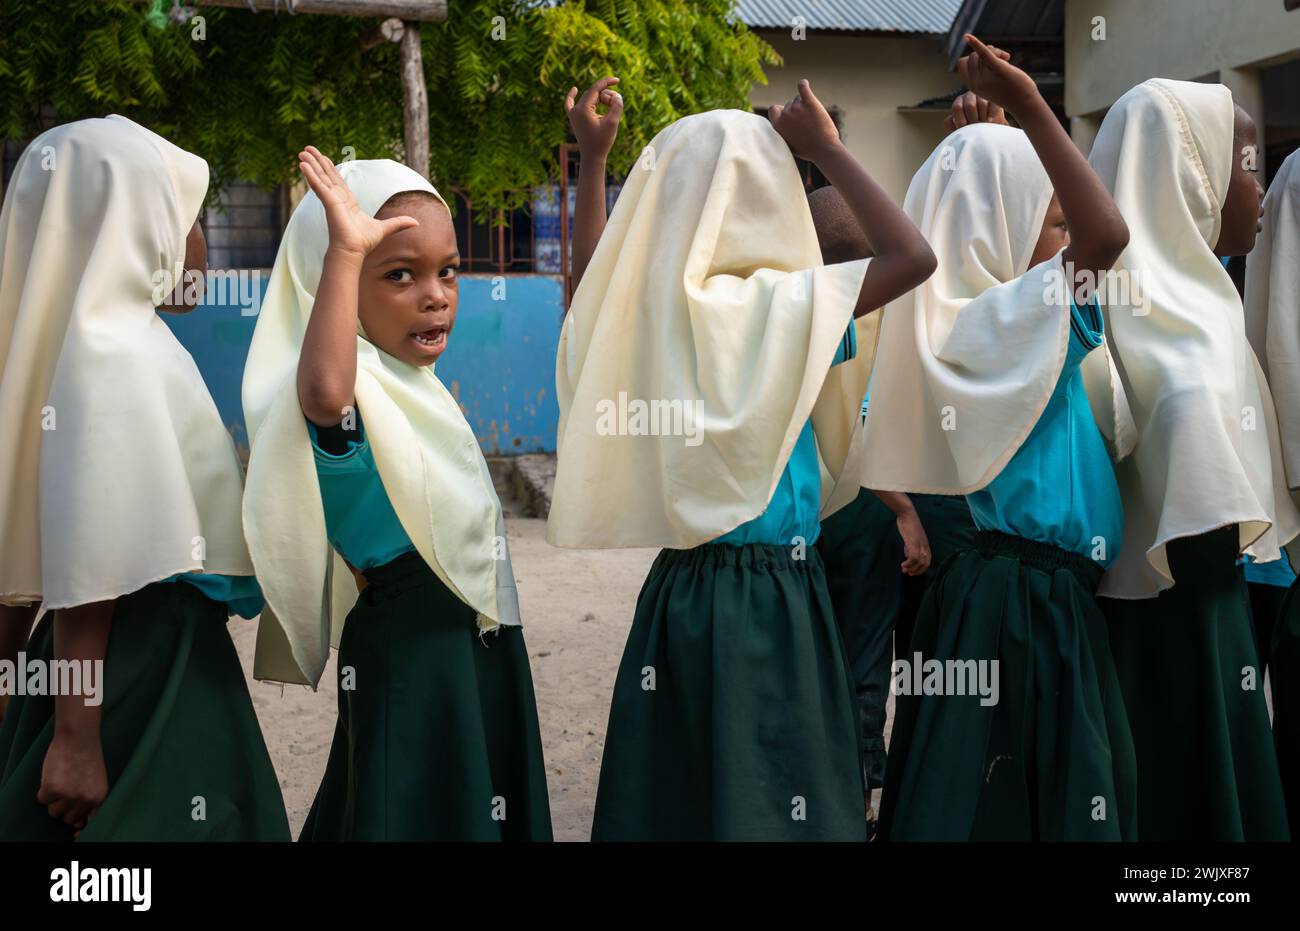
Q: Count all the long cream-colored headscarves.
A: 6